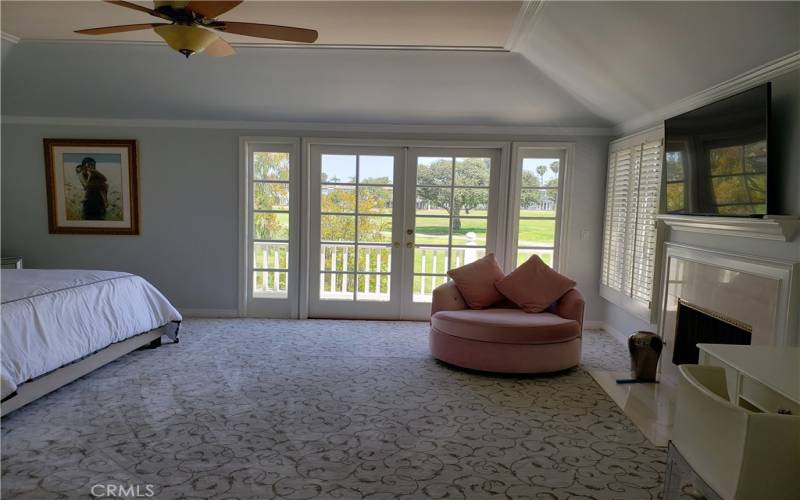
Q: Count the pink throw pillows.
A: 2